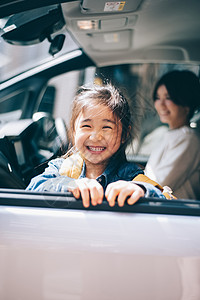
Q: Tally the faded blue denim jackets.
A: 1